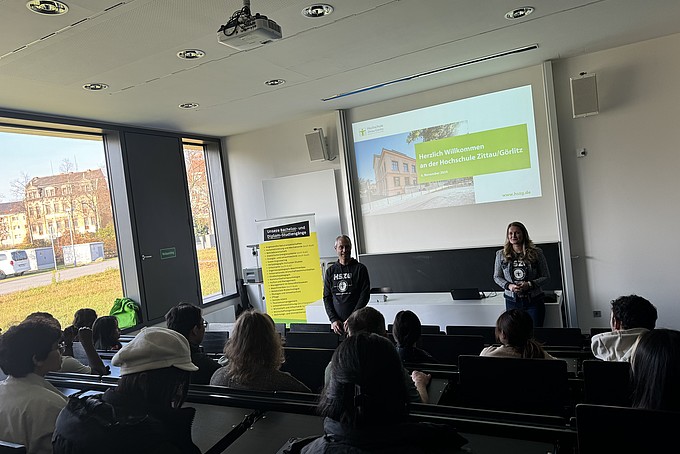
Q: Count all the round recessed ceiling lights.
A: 7